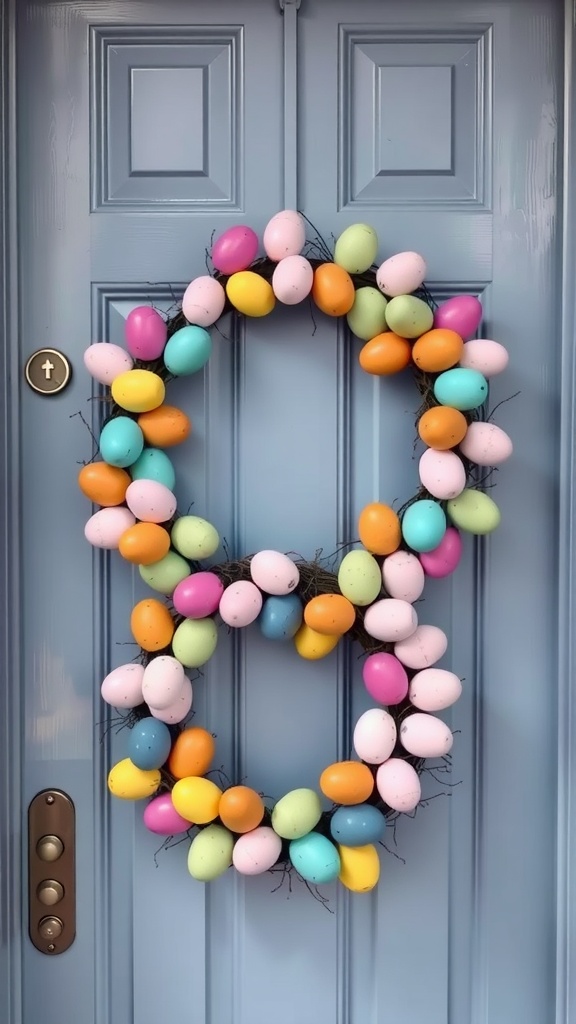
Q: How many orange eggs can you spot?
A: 13